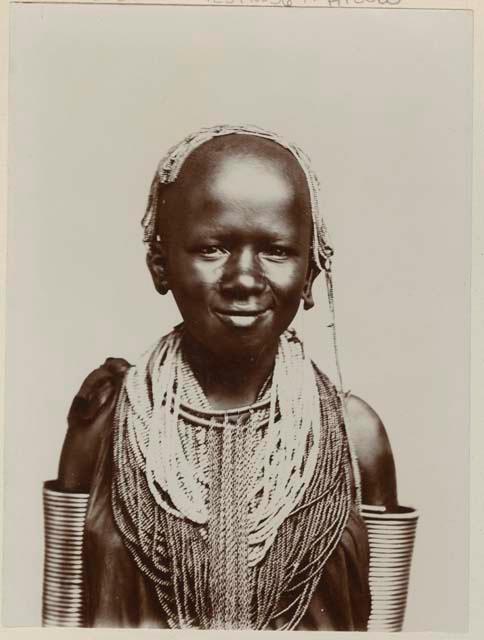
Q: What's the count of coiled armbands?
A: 2